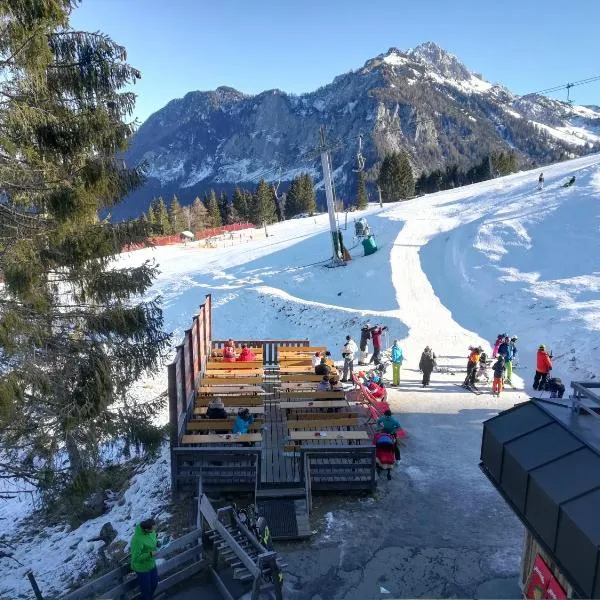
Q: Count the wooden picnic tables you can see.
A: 10